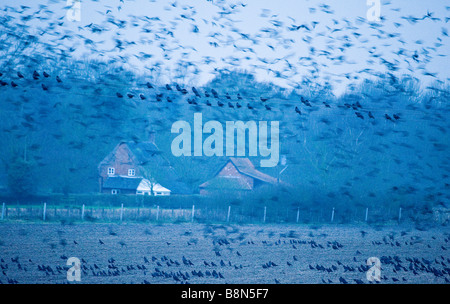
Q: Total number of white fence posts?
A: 12